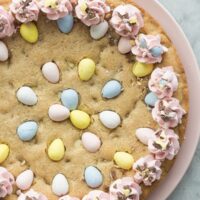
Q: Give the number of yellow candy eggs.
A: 7